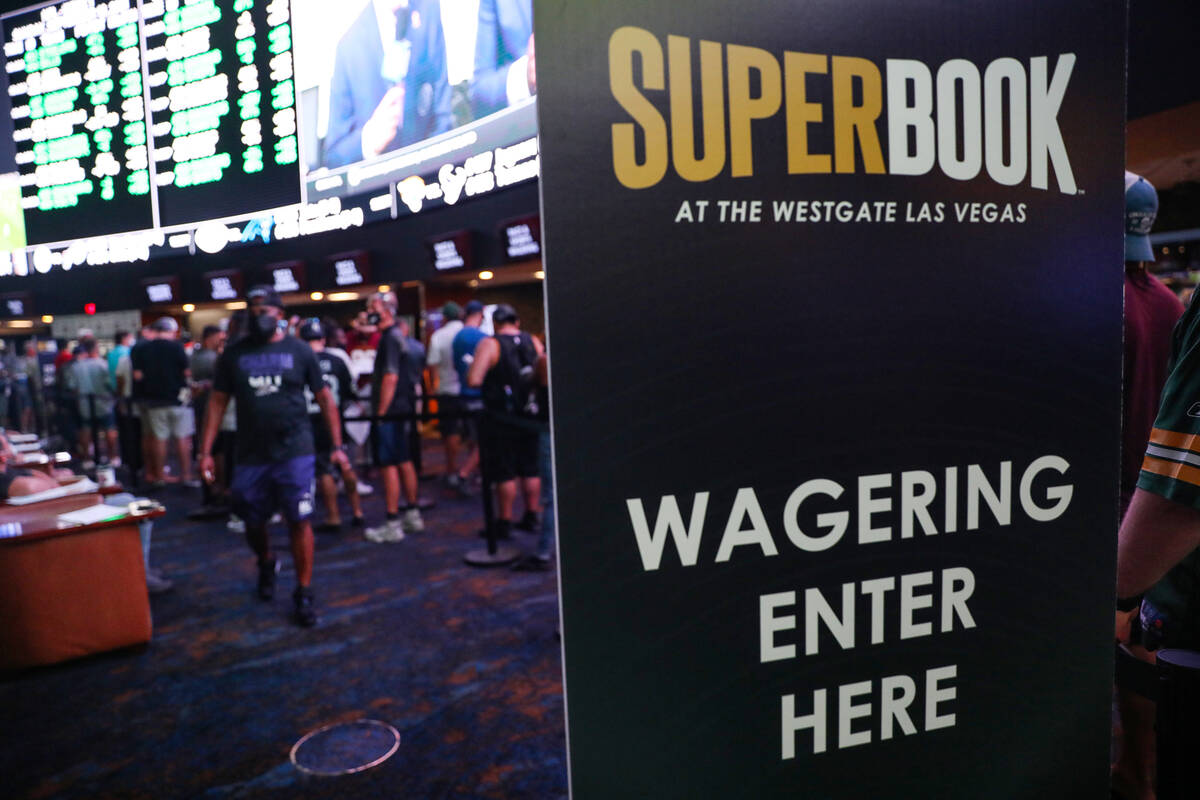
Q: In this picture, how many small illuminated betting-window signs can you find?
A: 7